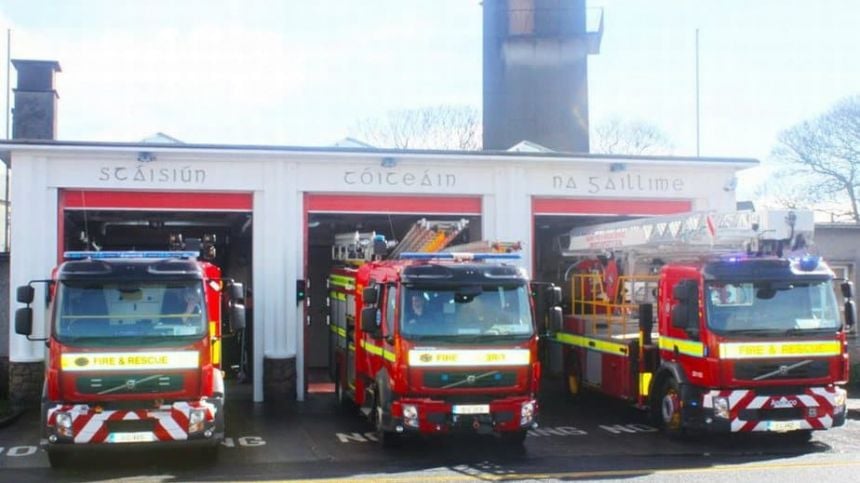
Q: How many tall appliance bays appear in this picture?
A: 3